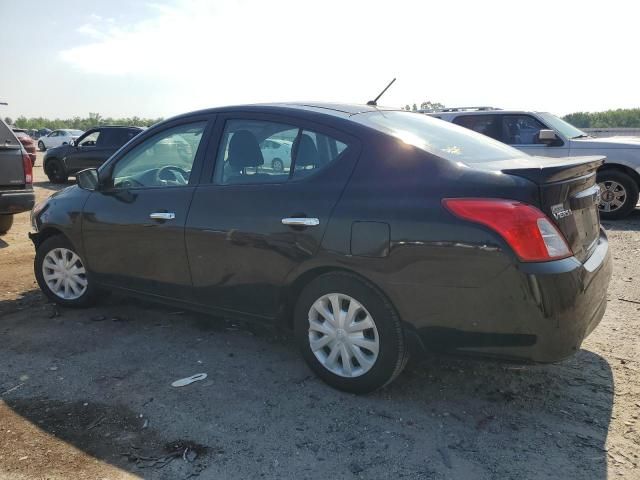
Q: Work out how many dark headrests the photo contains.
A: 2